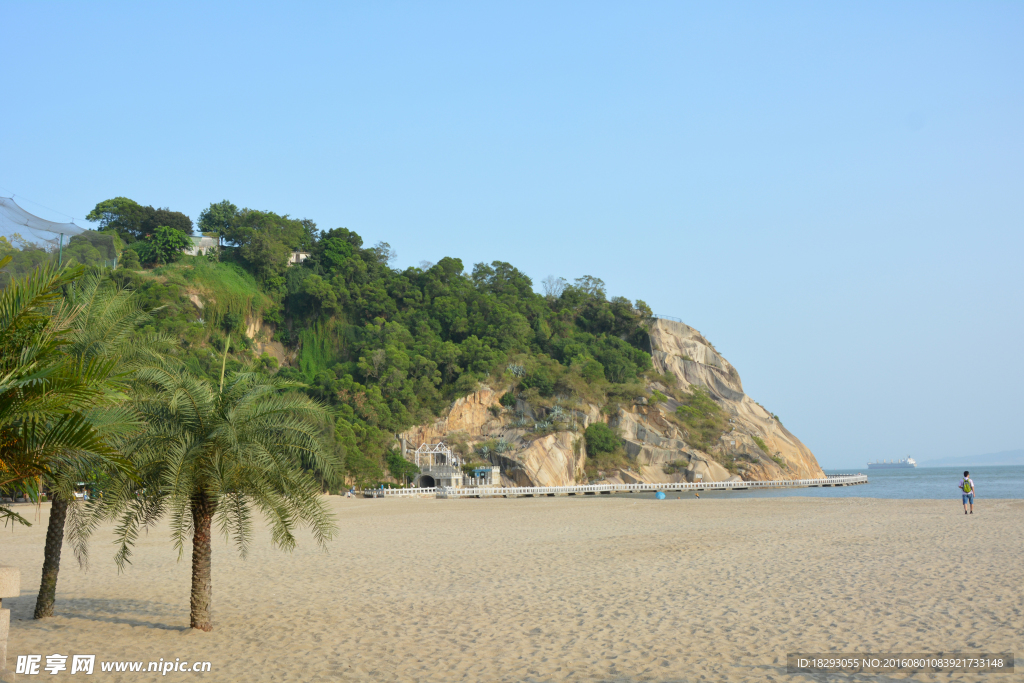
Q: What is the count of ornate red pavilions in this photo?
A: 0